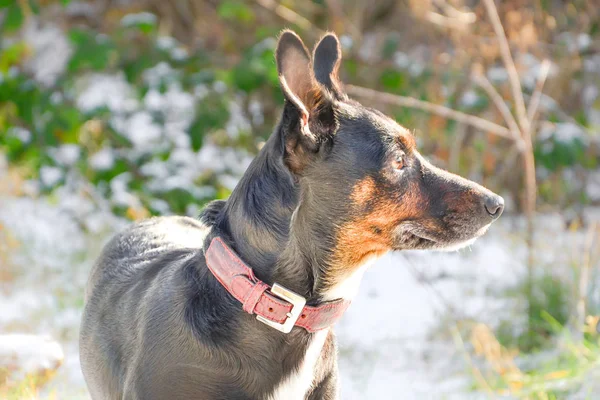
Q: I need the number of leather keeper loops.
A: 1